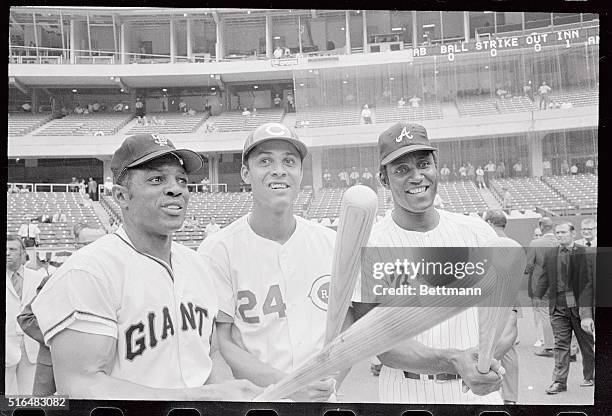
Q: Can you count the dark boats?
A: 0